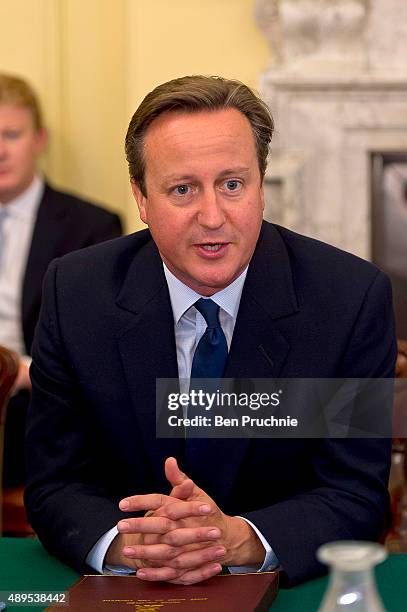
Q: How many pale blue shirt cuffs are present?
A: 2